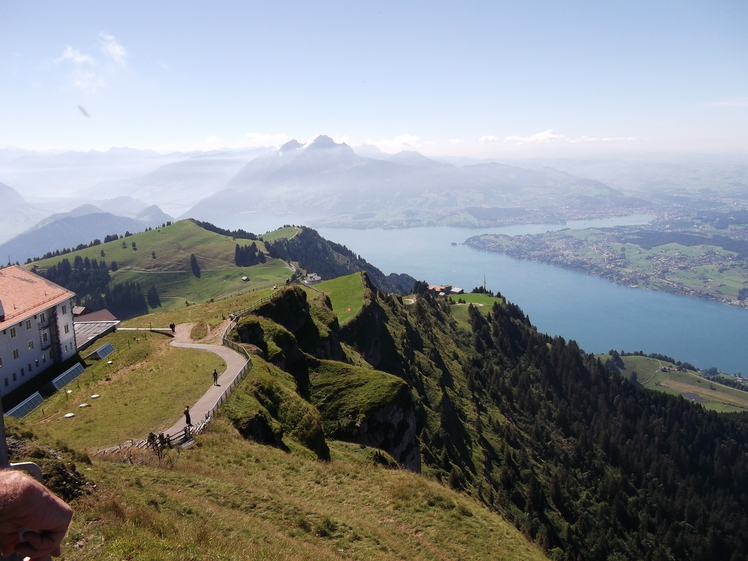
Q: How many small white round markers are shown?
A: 5